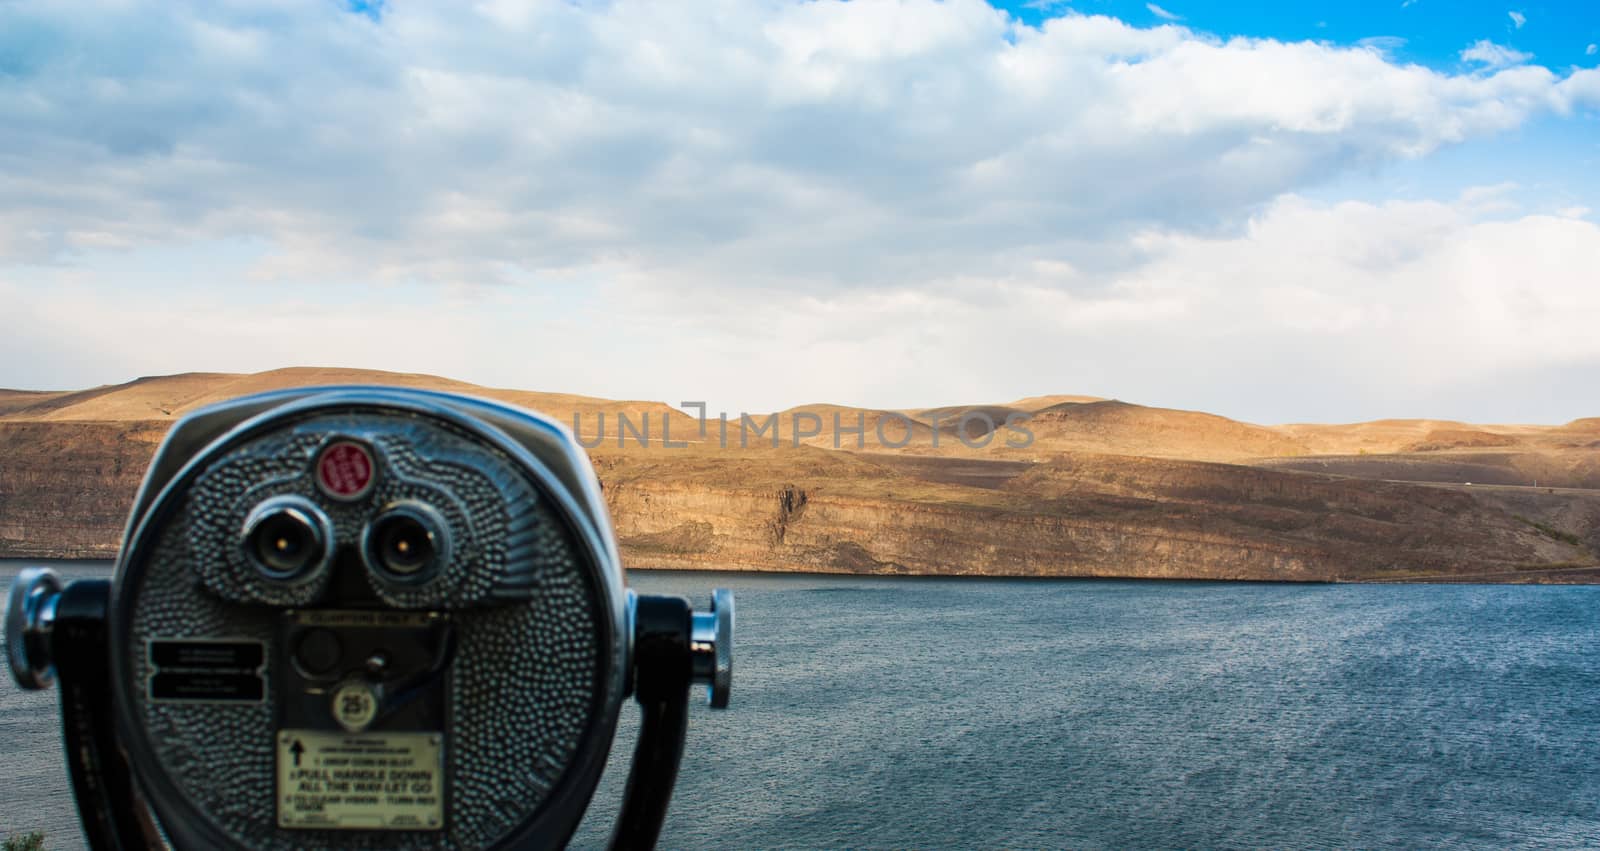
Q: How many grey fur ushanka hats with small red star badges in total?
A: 0